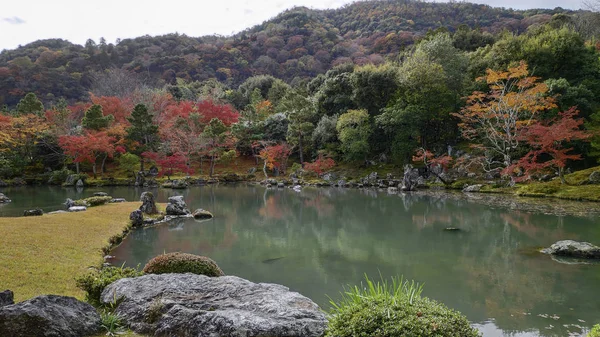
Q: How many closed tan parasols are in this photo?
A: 0